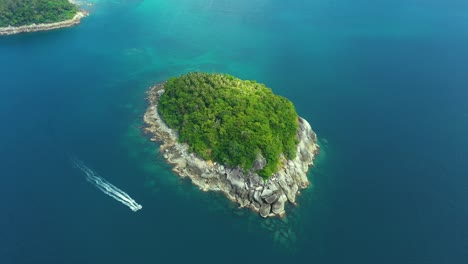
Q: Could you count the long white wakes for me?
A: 1